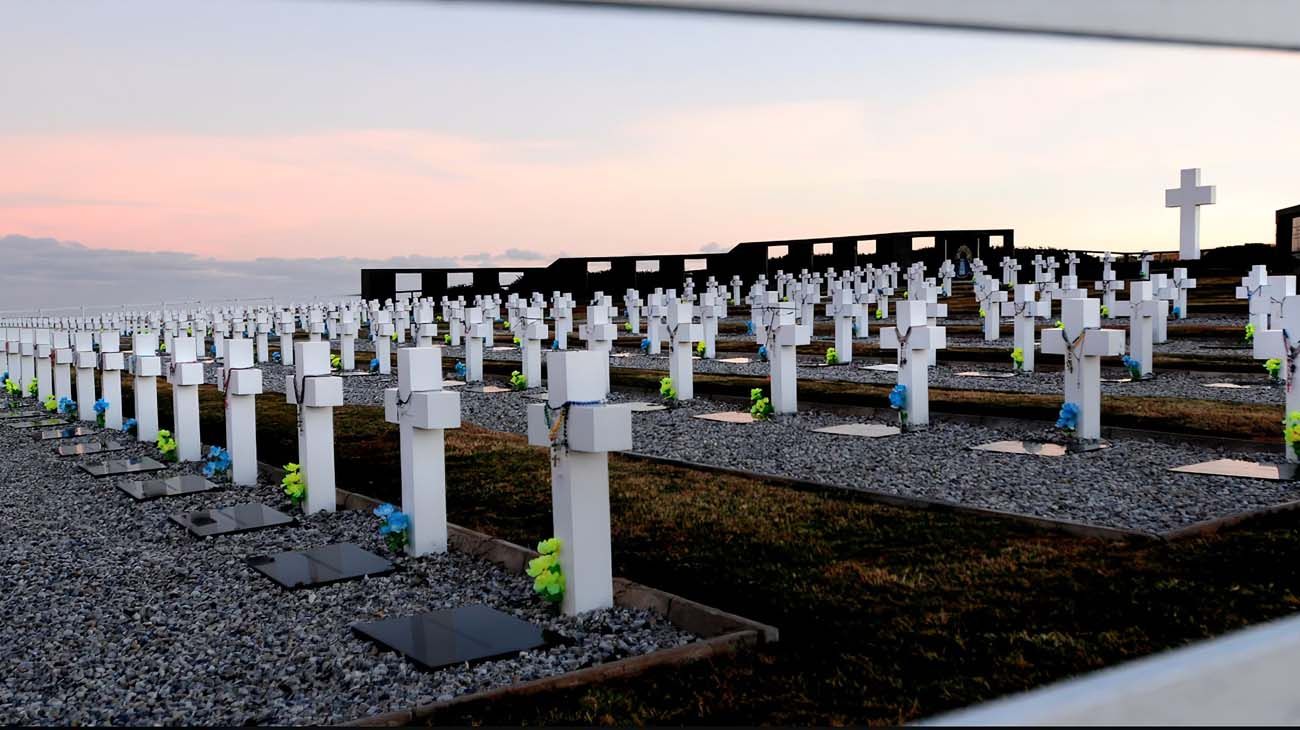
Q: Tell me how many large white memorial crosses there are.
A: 1